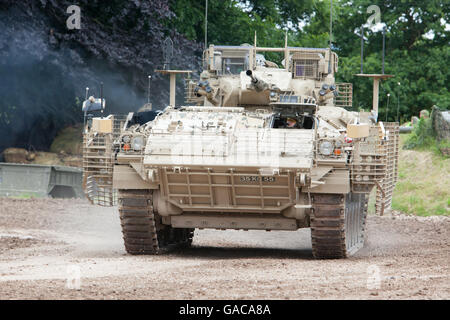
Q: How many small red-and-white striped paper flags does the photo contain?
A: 0